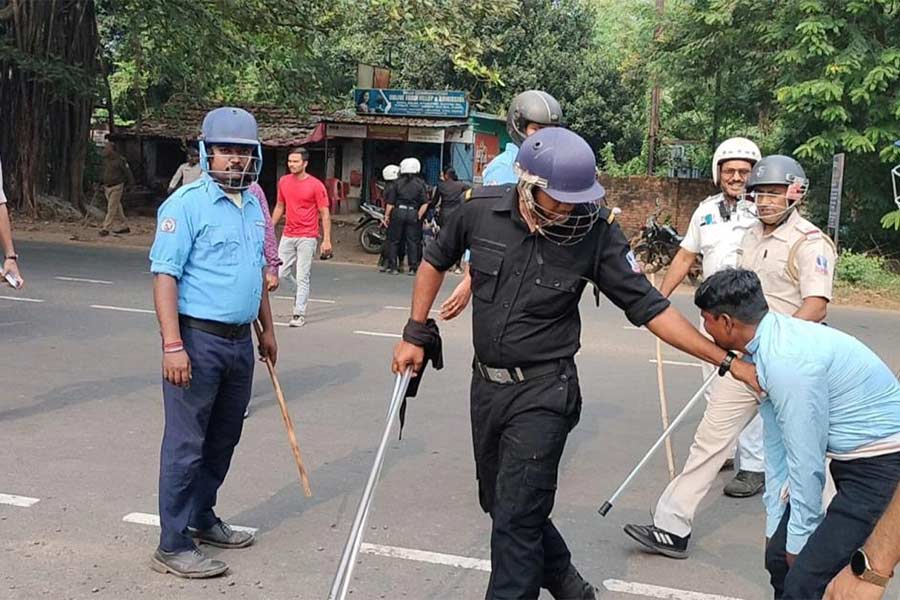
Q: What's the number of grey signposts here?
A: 1